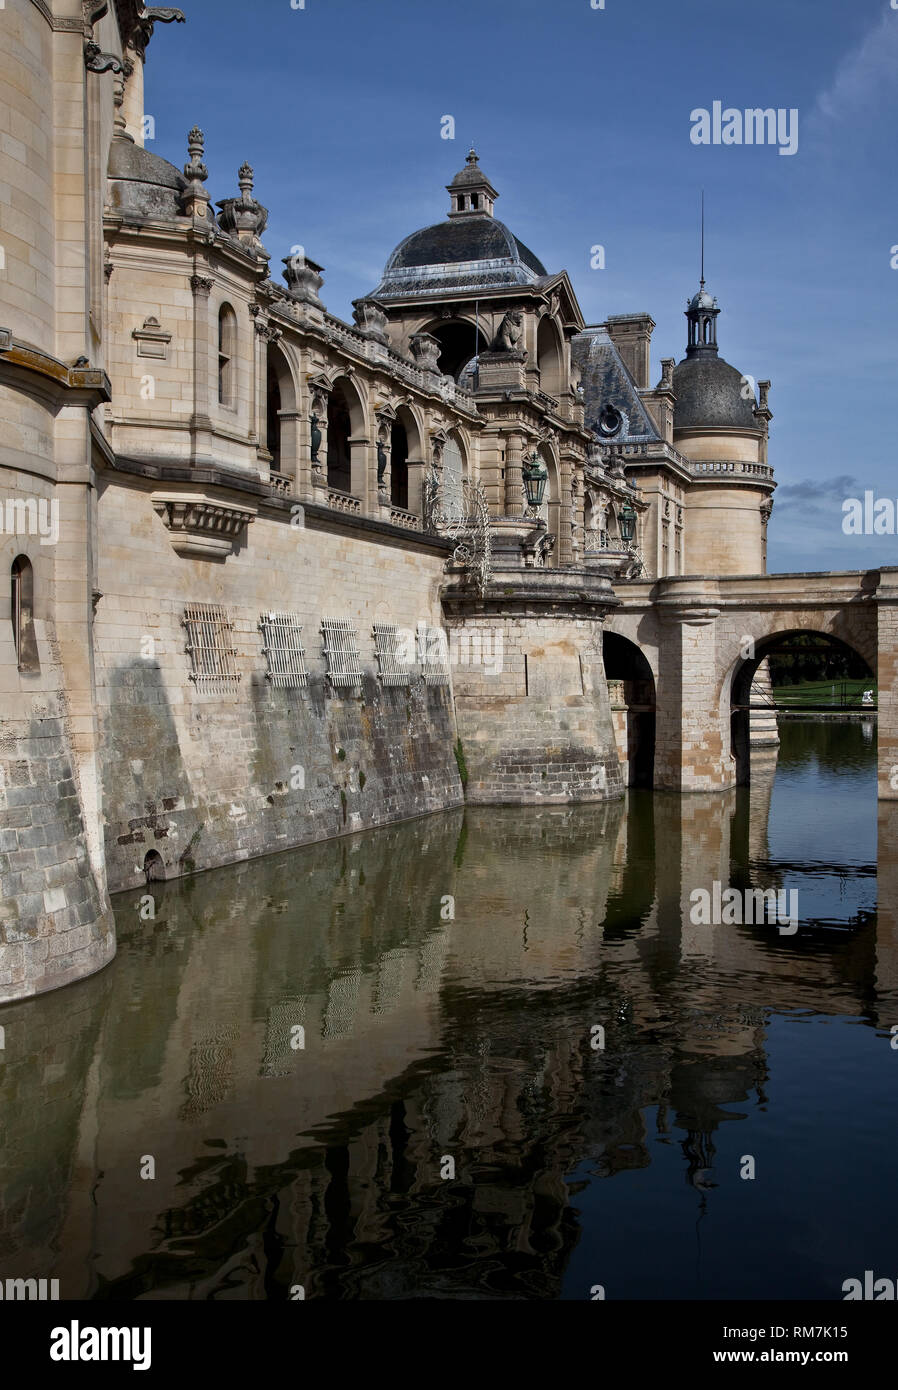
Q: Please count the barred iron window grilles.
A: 5